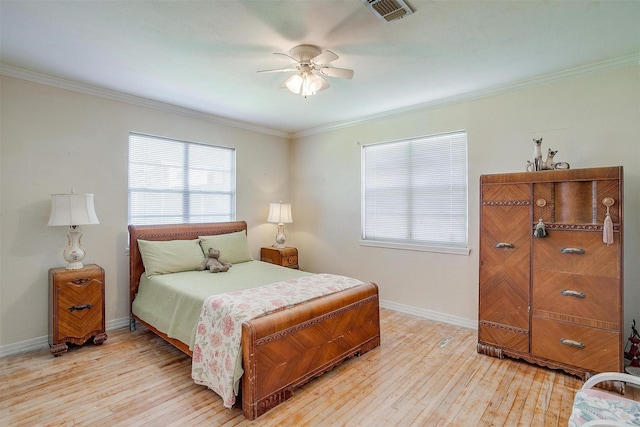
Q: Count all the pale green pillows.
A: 2